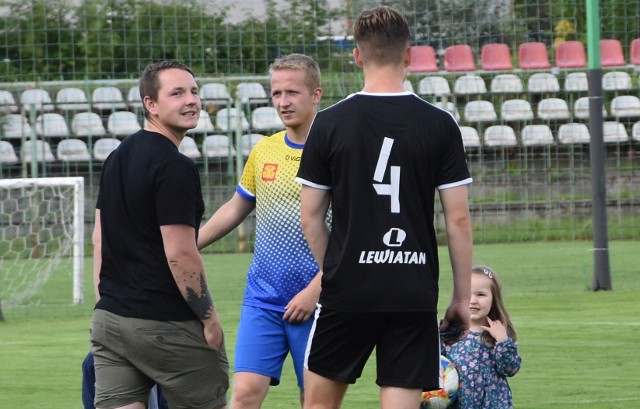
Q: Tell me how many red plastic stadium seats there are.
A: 7